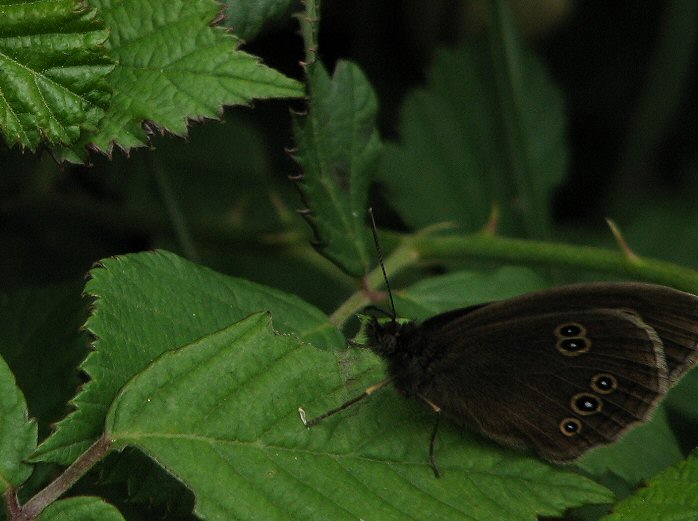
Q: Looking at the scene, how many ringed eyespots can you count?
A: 5